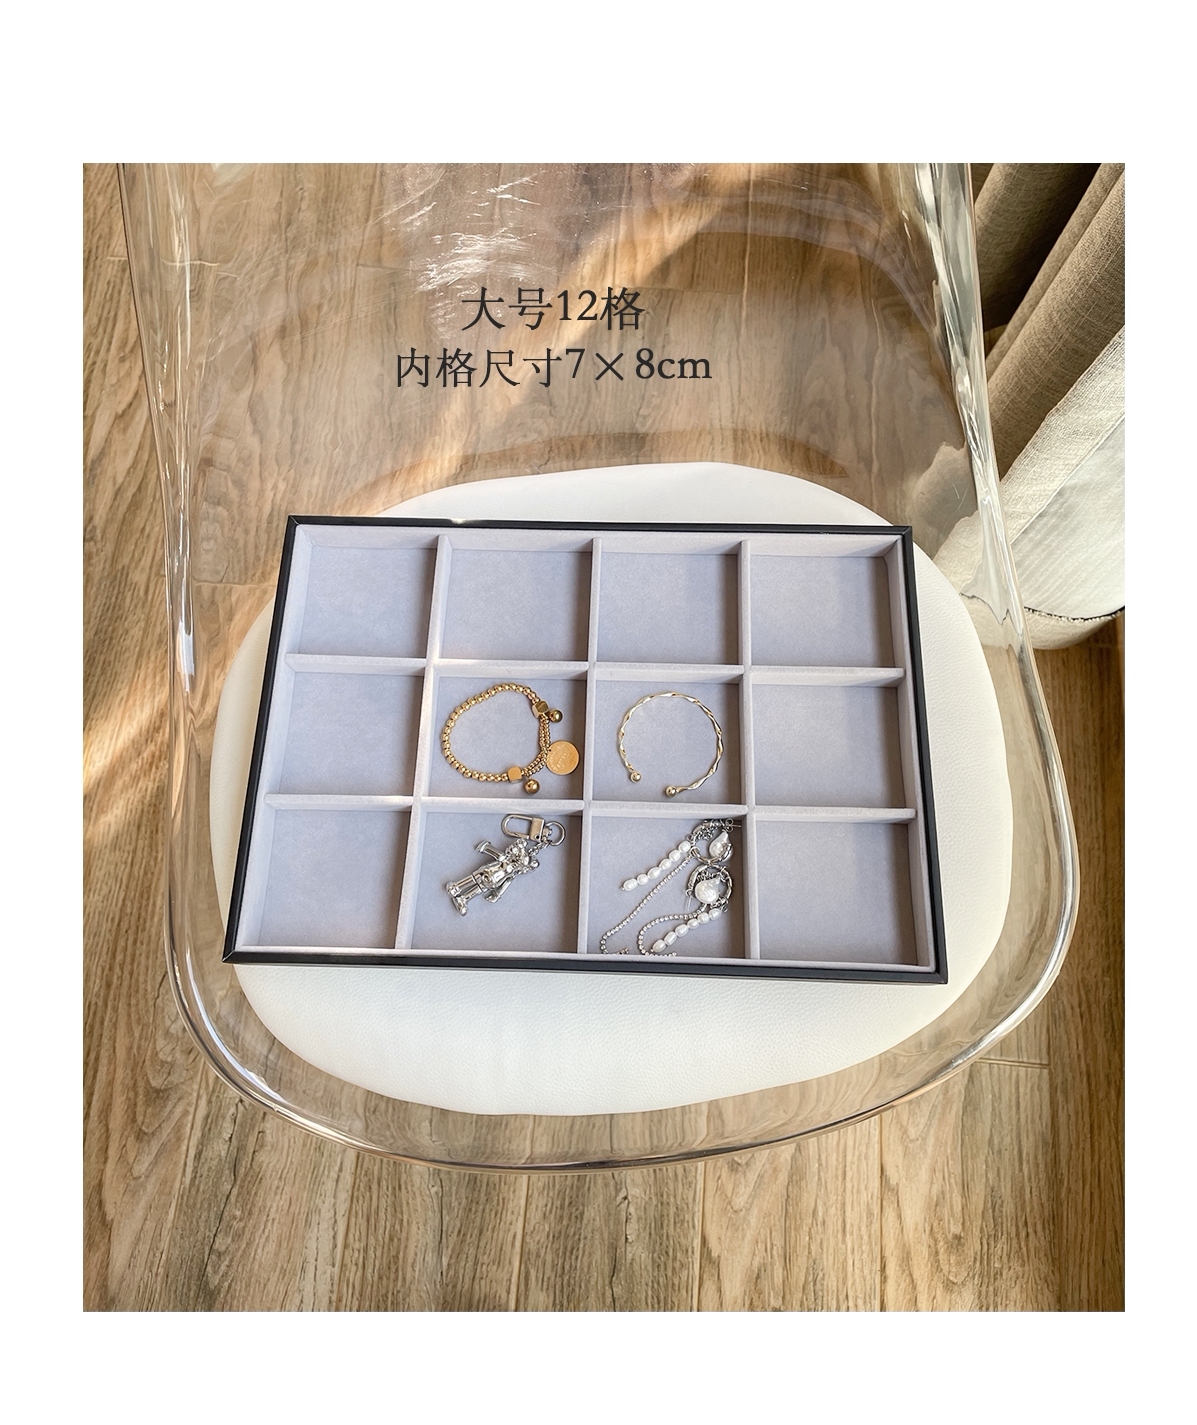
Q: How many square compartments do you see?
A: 12